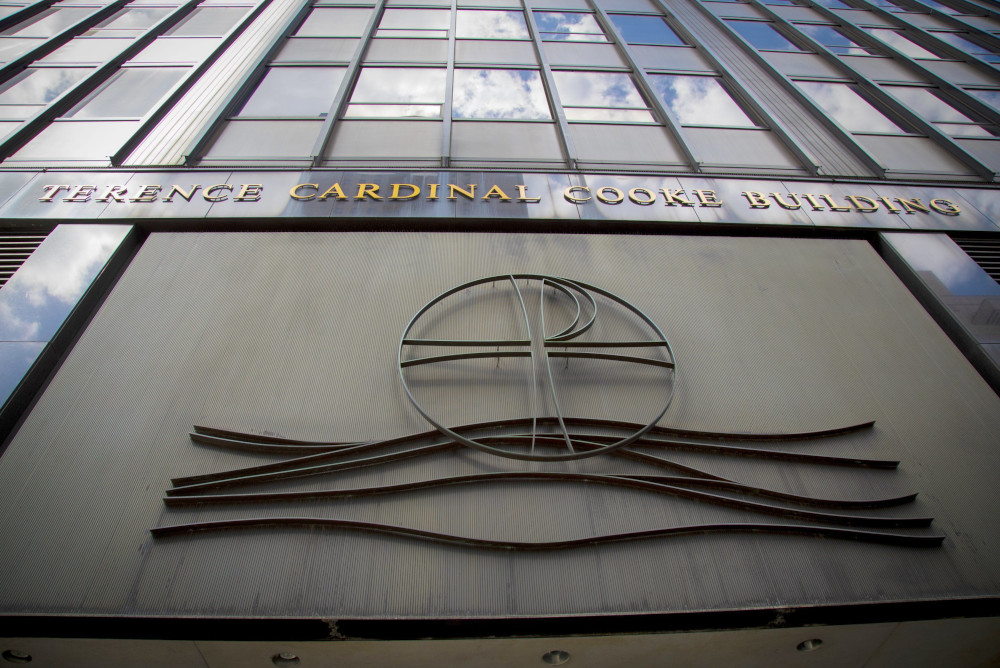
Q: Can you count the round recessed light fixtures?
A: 4